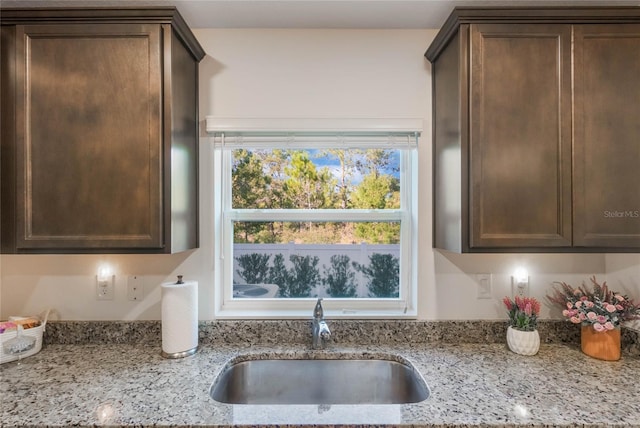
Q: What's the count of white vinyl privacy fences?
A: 1